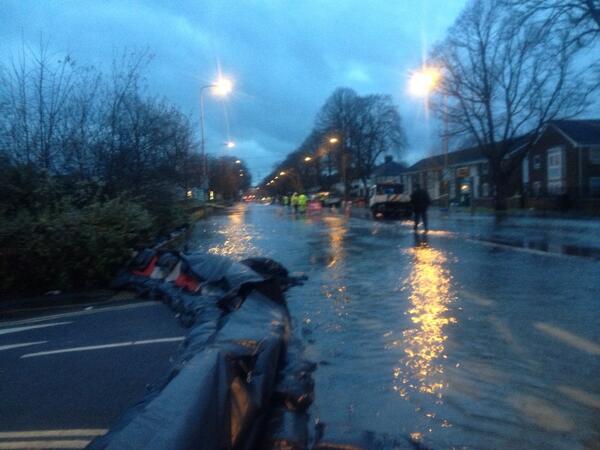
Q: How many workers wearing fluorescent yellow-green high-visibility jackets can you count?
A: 3